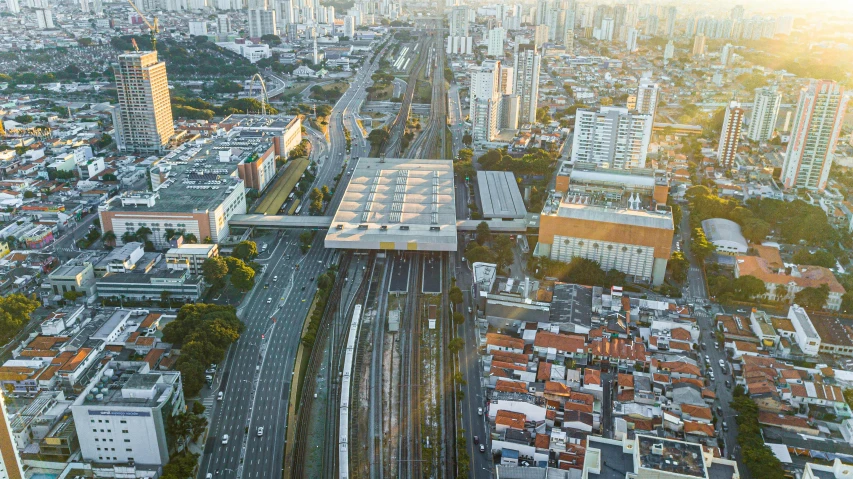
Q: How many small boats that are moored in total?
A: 0